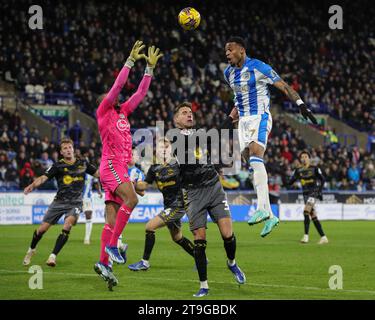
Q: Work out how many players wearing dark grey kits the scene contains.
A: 4